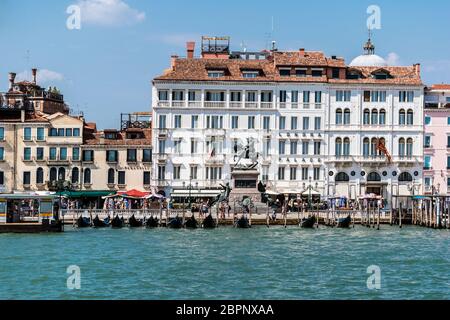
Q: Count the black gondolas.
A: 11